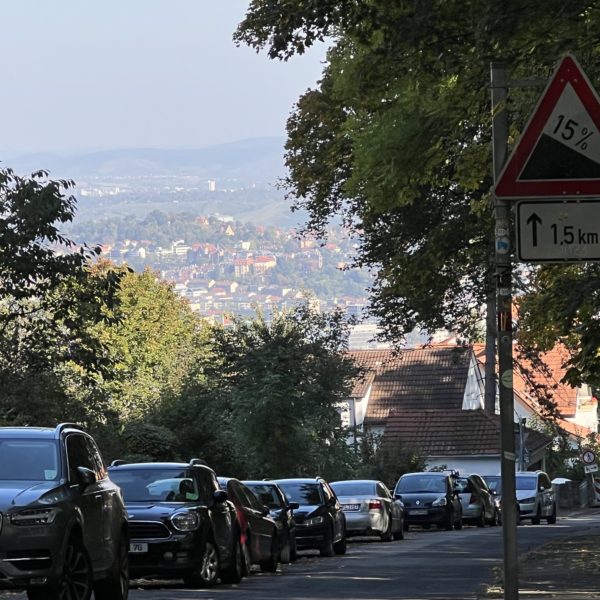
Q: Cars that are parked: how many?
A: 10